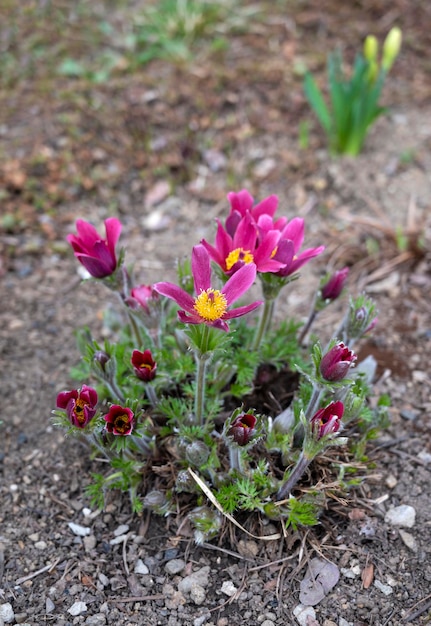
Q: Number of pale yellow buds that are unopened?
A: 2